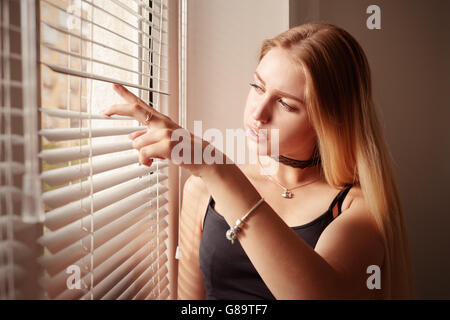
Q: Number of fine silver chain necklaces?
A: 1